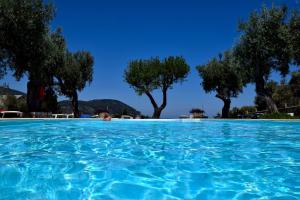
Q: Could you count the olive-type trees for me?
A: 5